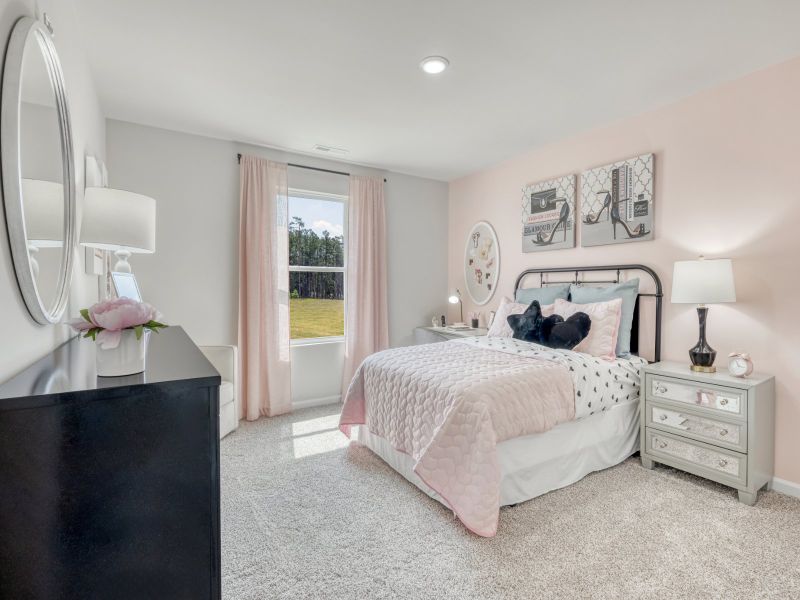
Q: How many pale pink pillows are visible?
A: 2